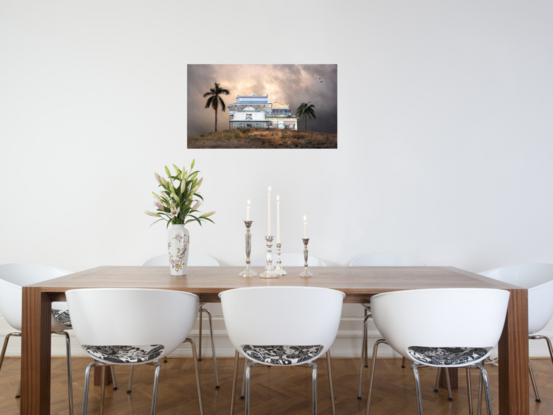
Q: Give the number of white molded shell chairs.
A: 8